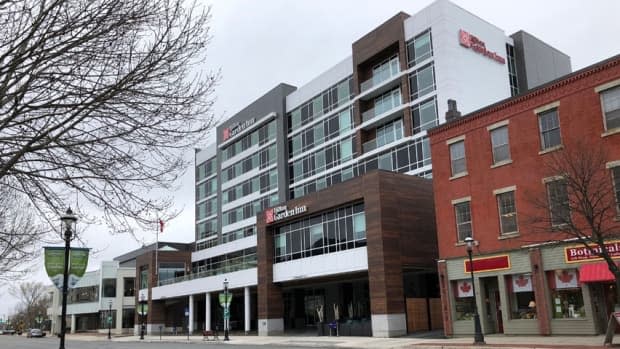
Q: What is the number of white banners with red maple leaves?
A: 3